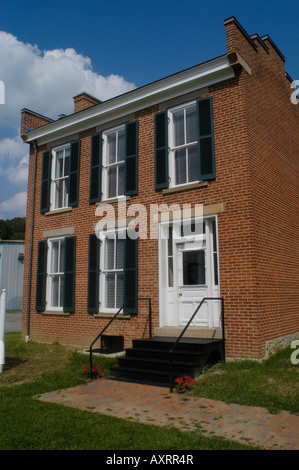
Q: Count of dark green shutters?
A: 10